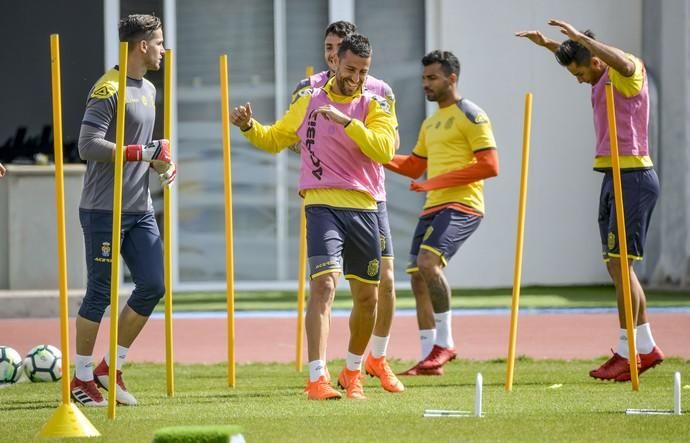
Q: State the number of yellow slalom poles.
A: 7